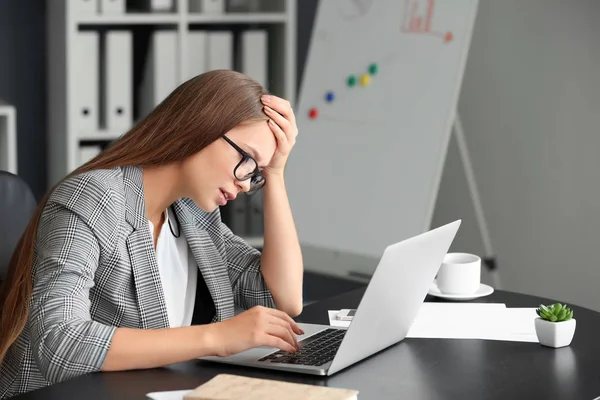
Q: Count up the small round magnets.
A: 5